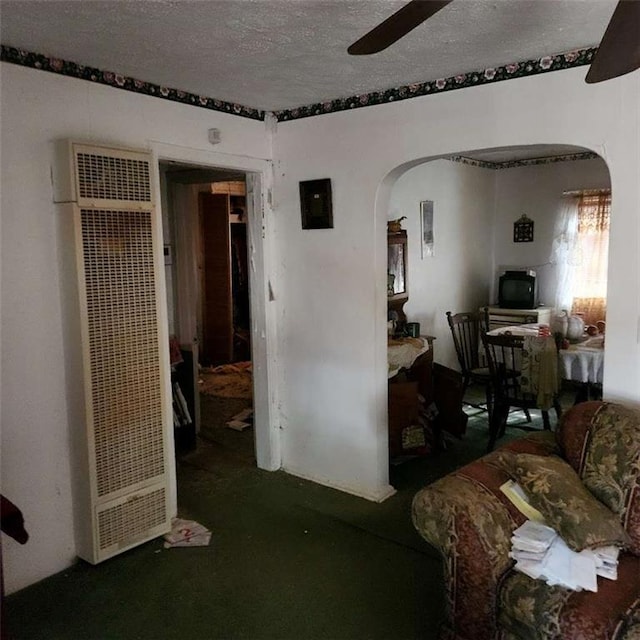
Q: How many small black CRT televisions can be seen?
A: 1